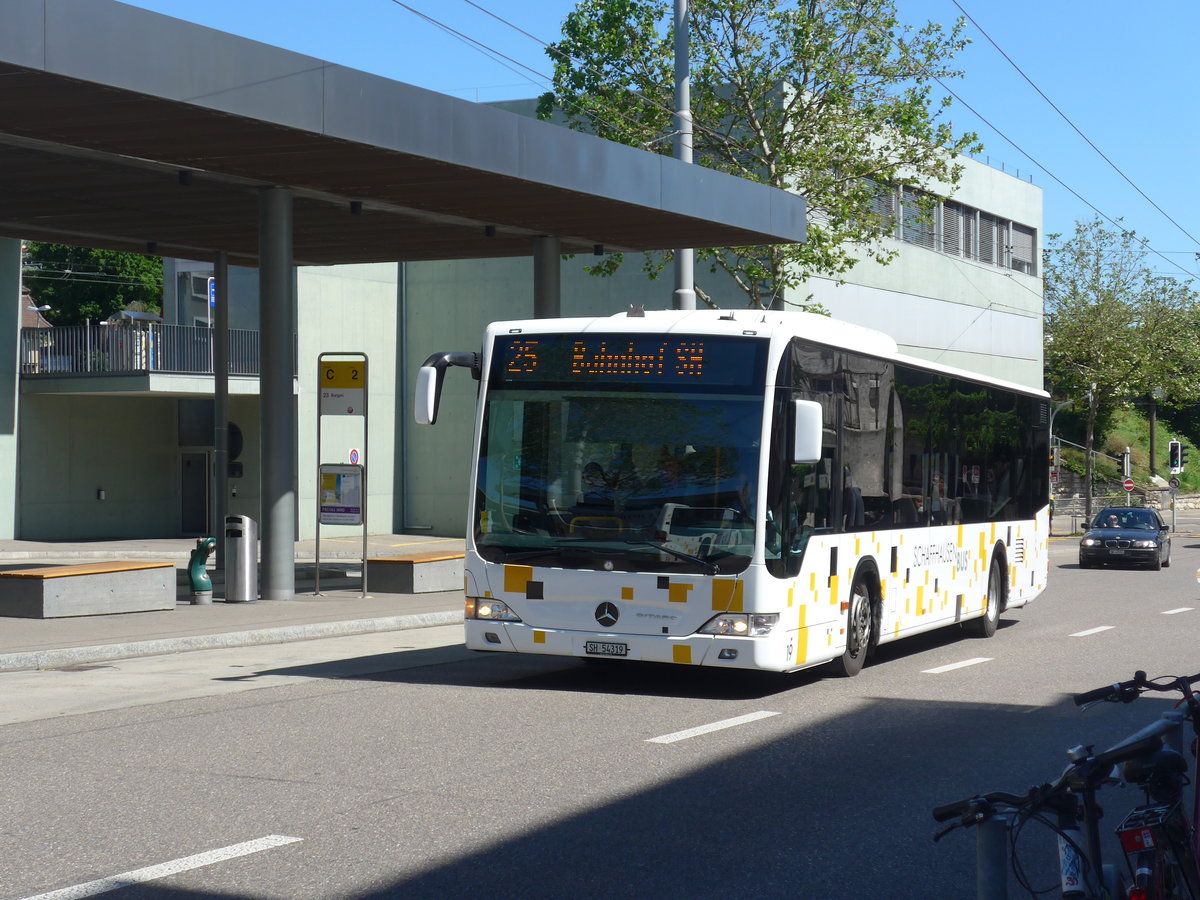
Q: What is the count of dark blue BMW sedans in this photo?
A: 1